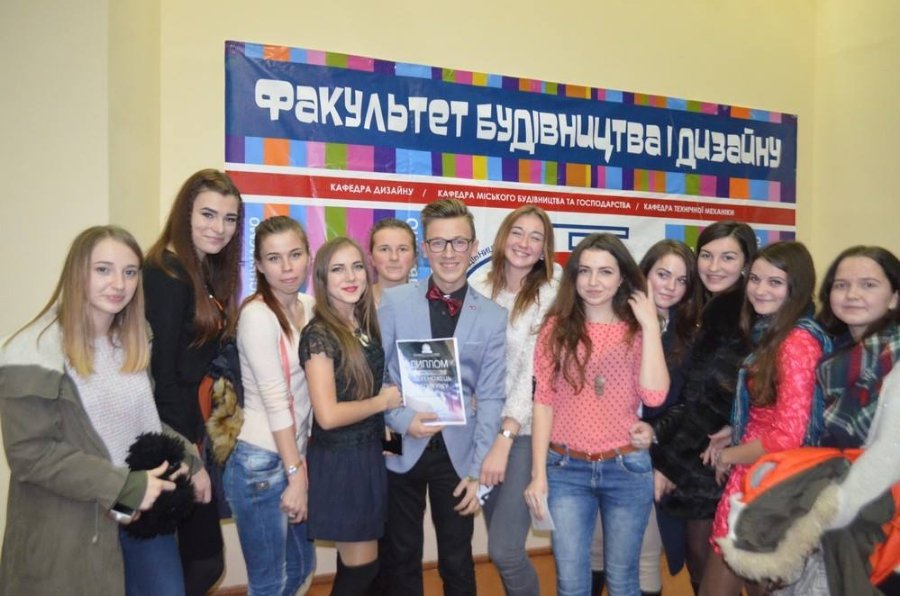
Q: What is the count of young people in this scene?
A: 12